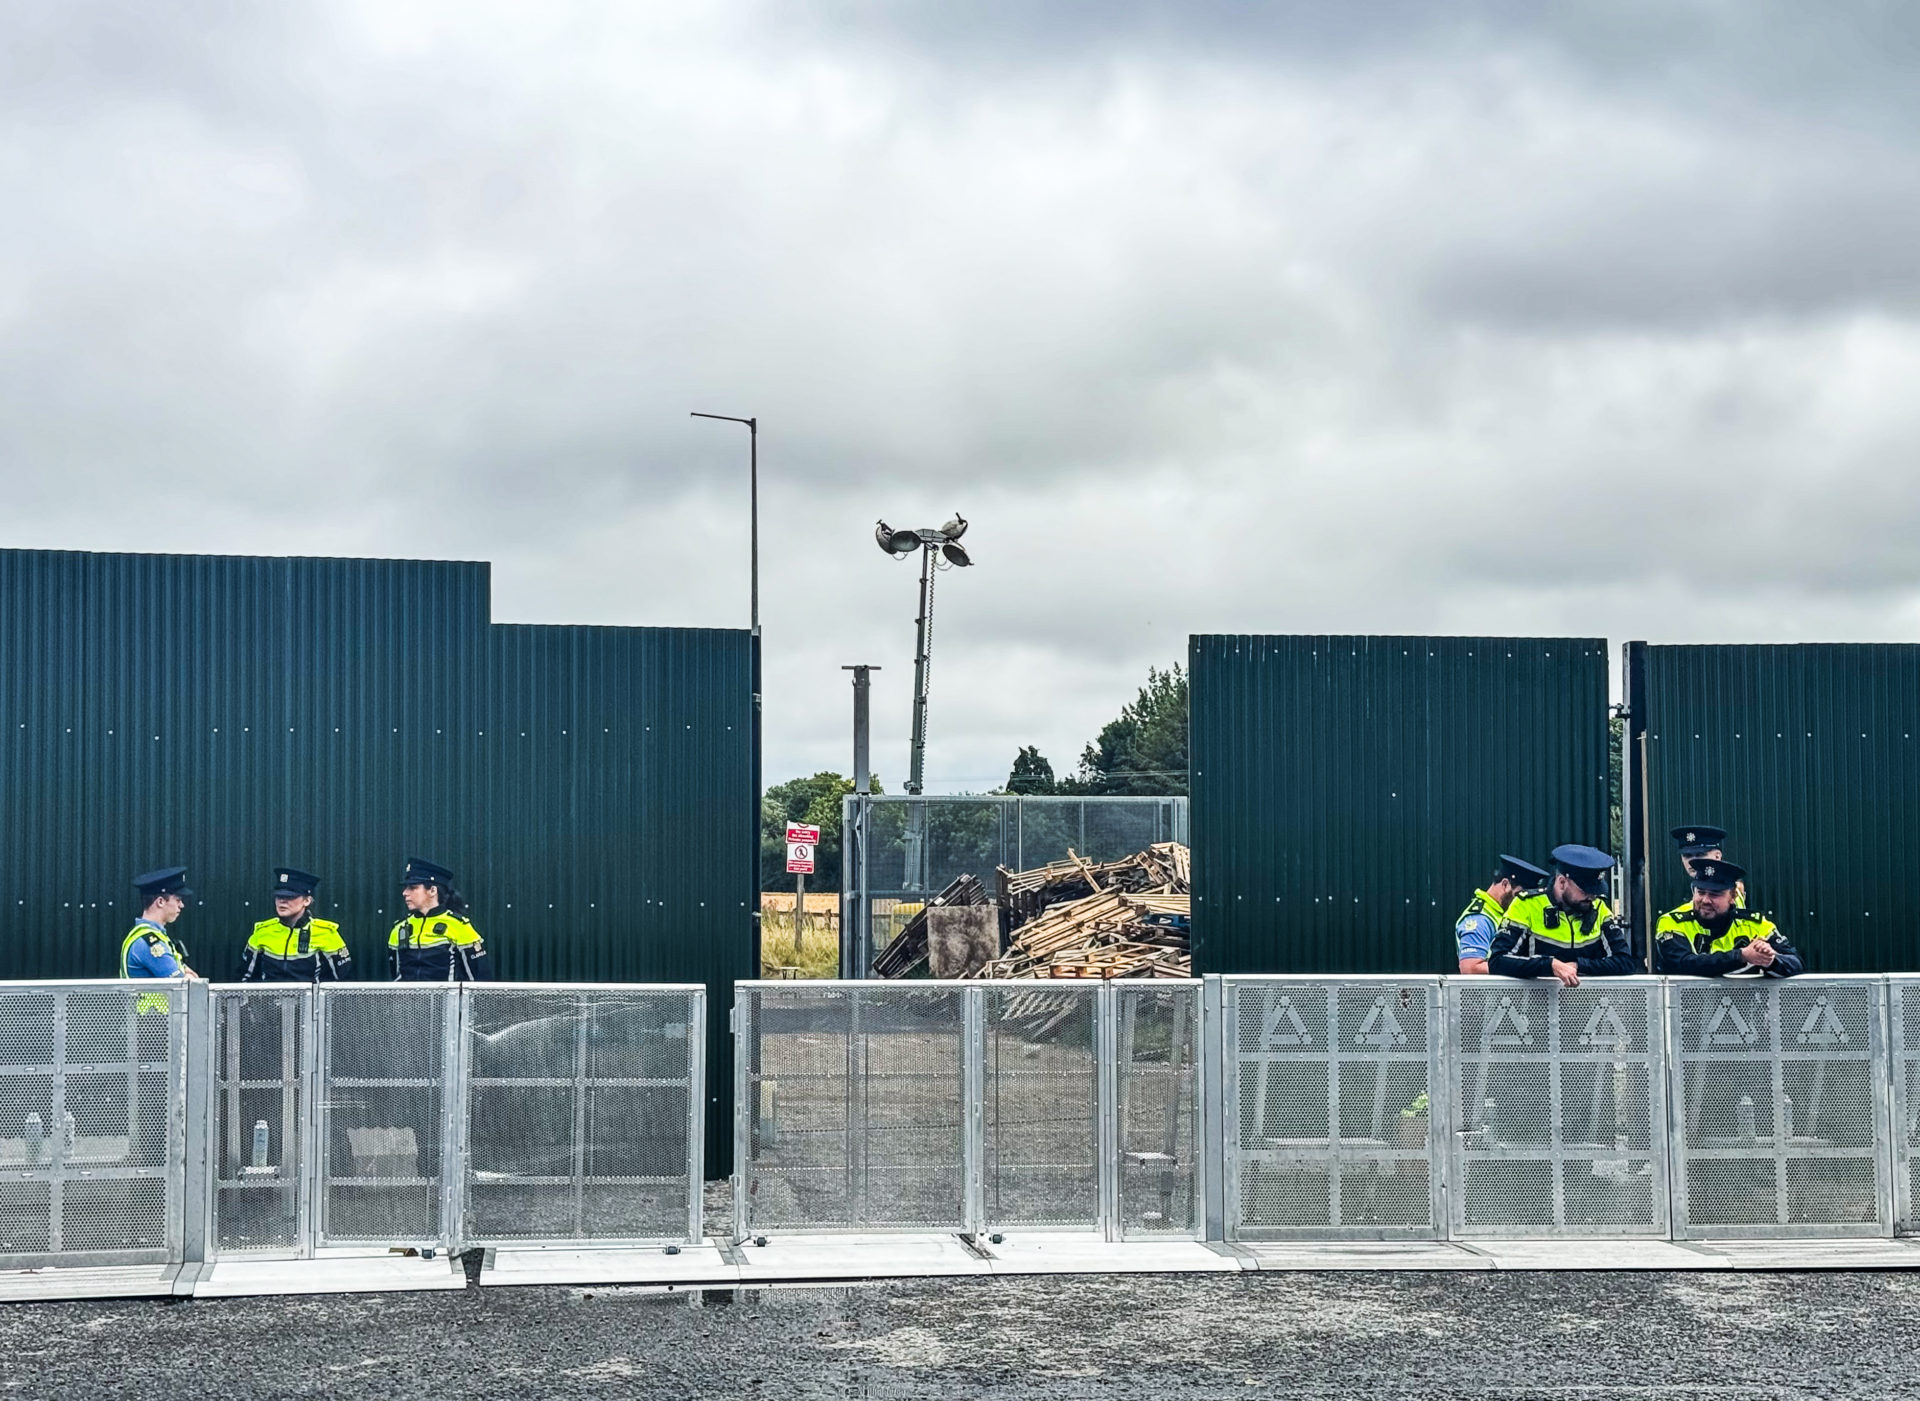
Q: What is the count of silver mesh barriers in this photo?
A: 11